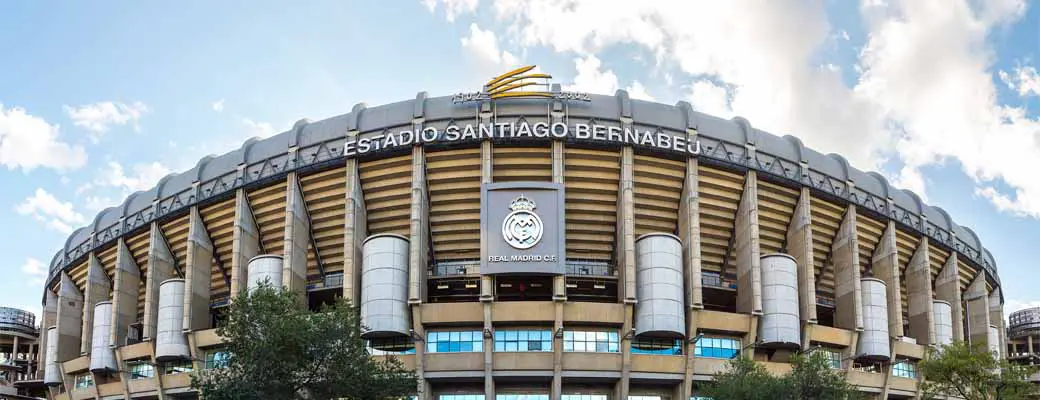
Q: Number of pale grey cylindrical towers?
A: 10